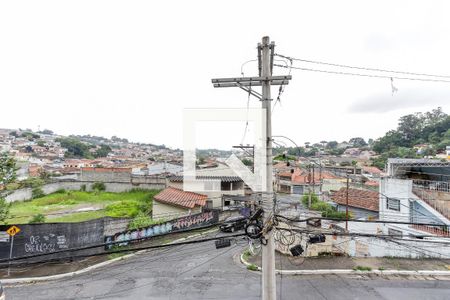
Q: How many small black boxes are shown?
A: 3